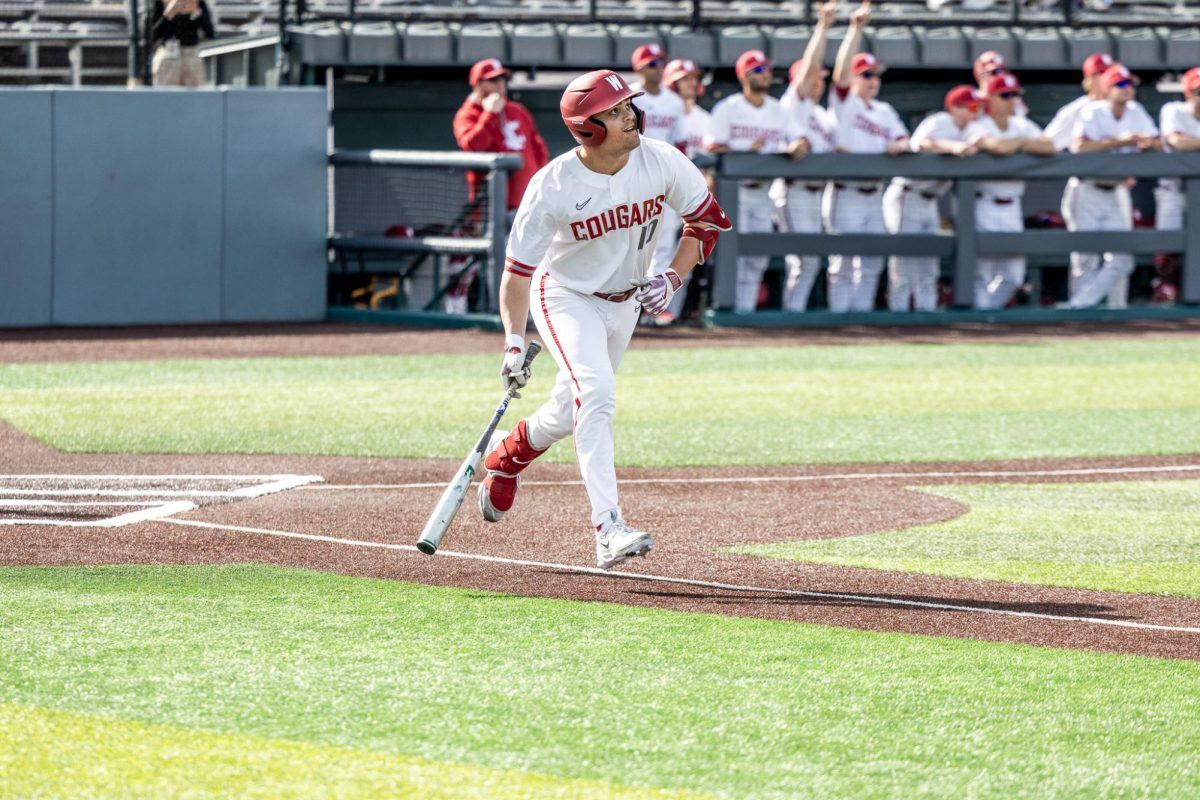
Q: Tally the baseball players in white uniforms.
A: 12